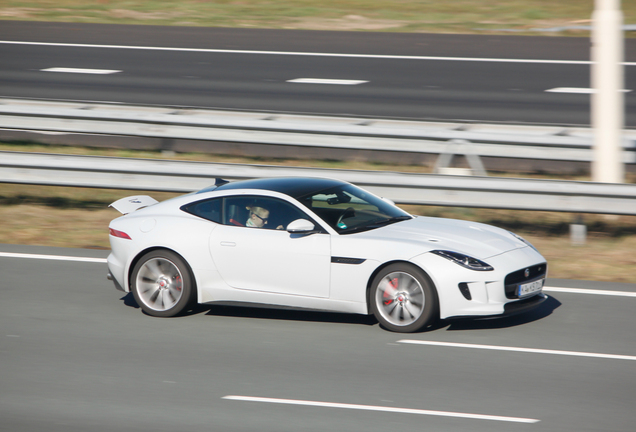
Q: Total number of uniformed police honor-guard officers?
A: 0